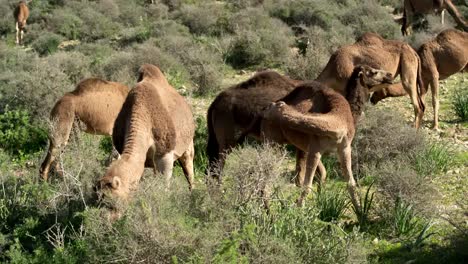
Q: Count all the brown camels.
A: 8